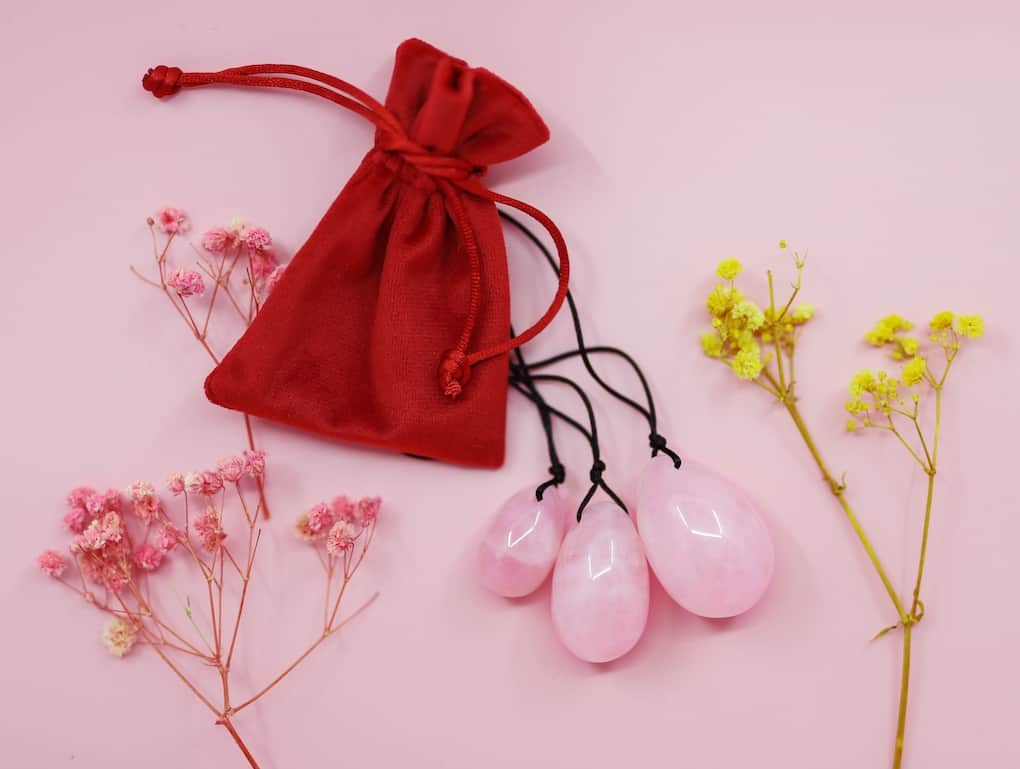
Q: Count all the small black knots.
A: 3